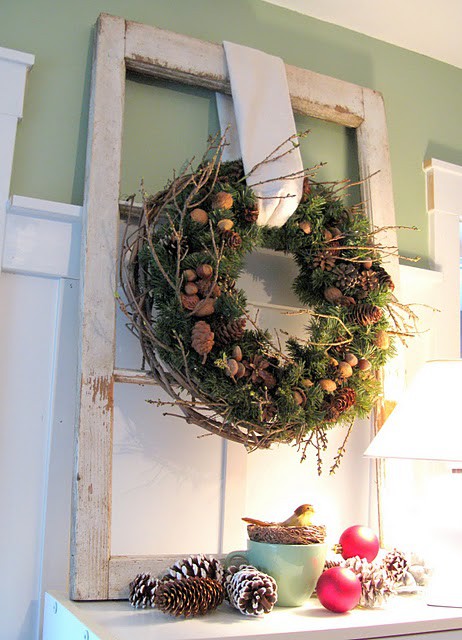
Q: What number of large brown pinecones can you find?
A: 1